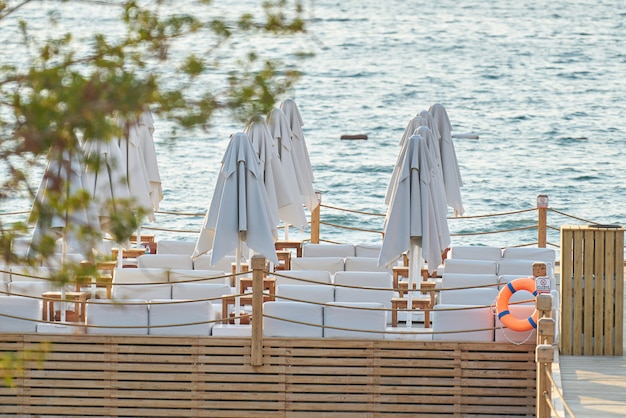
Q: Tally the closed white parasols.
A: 13